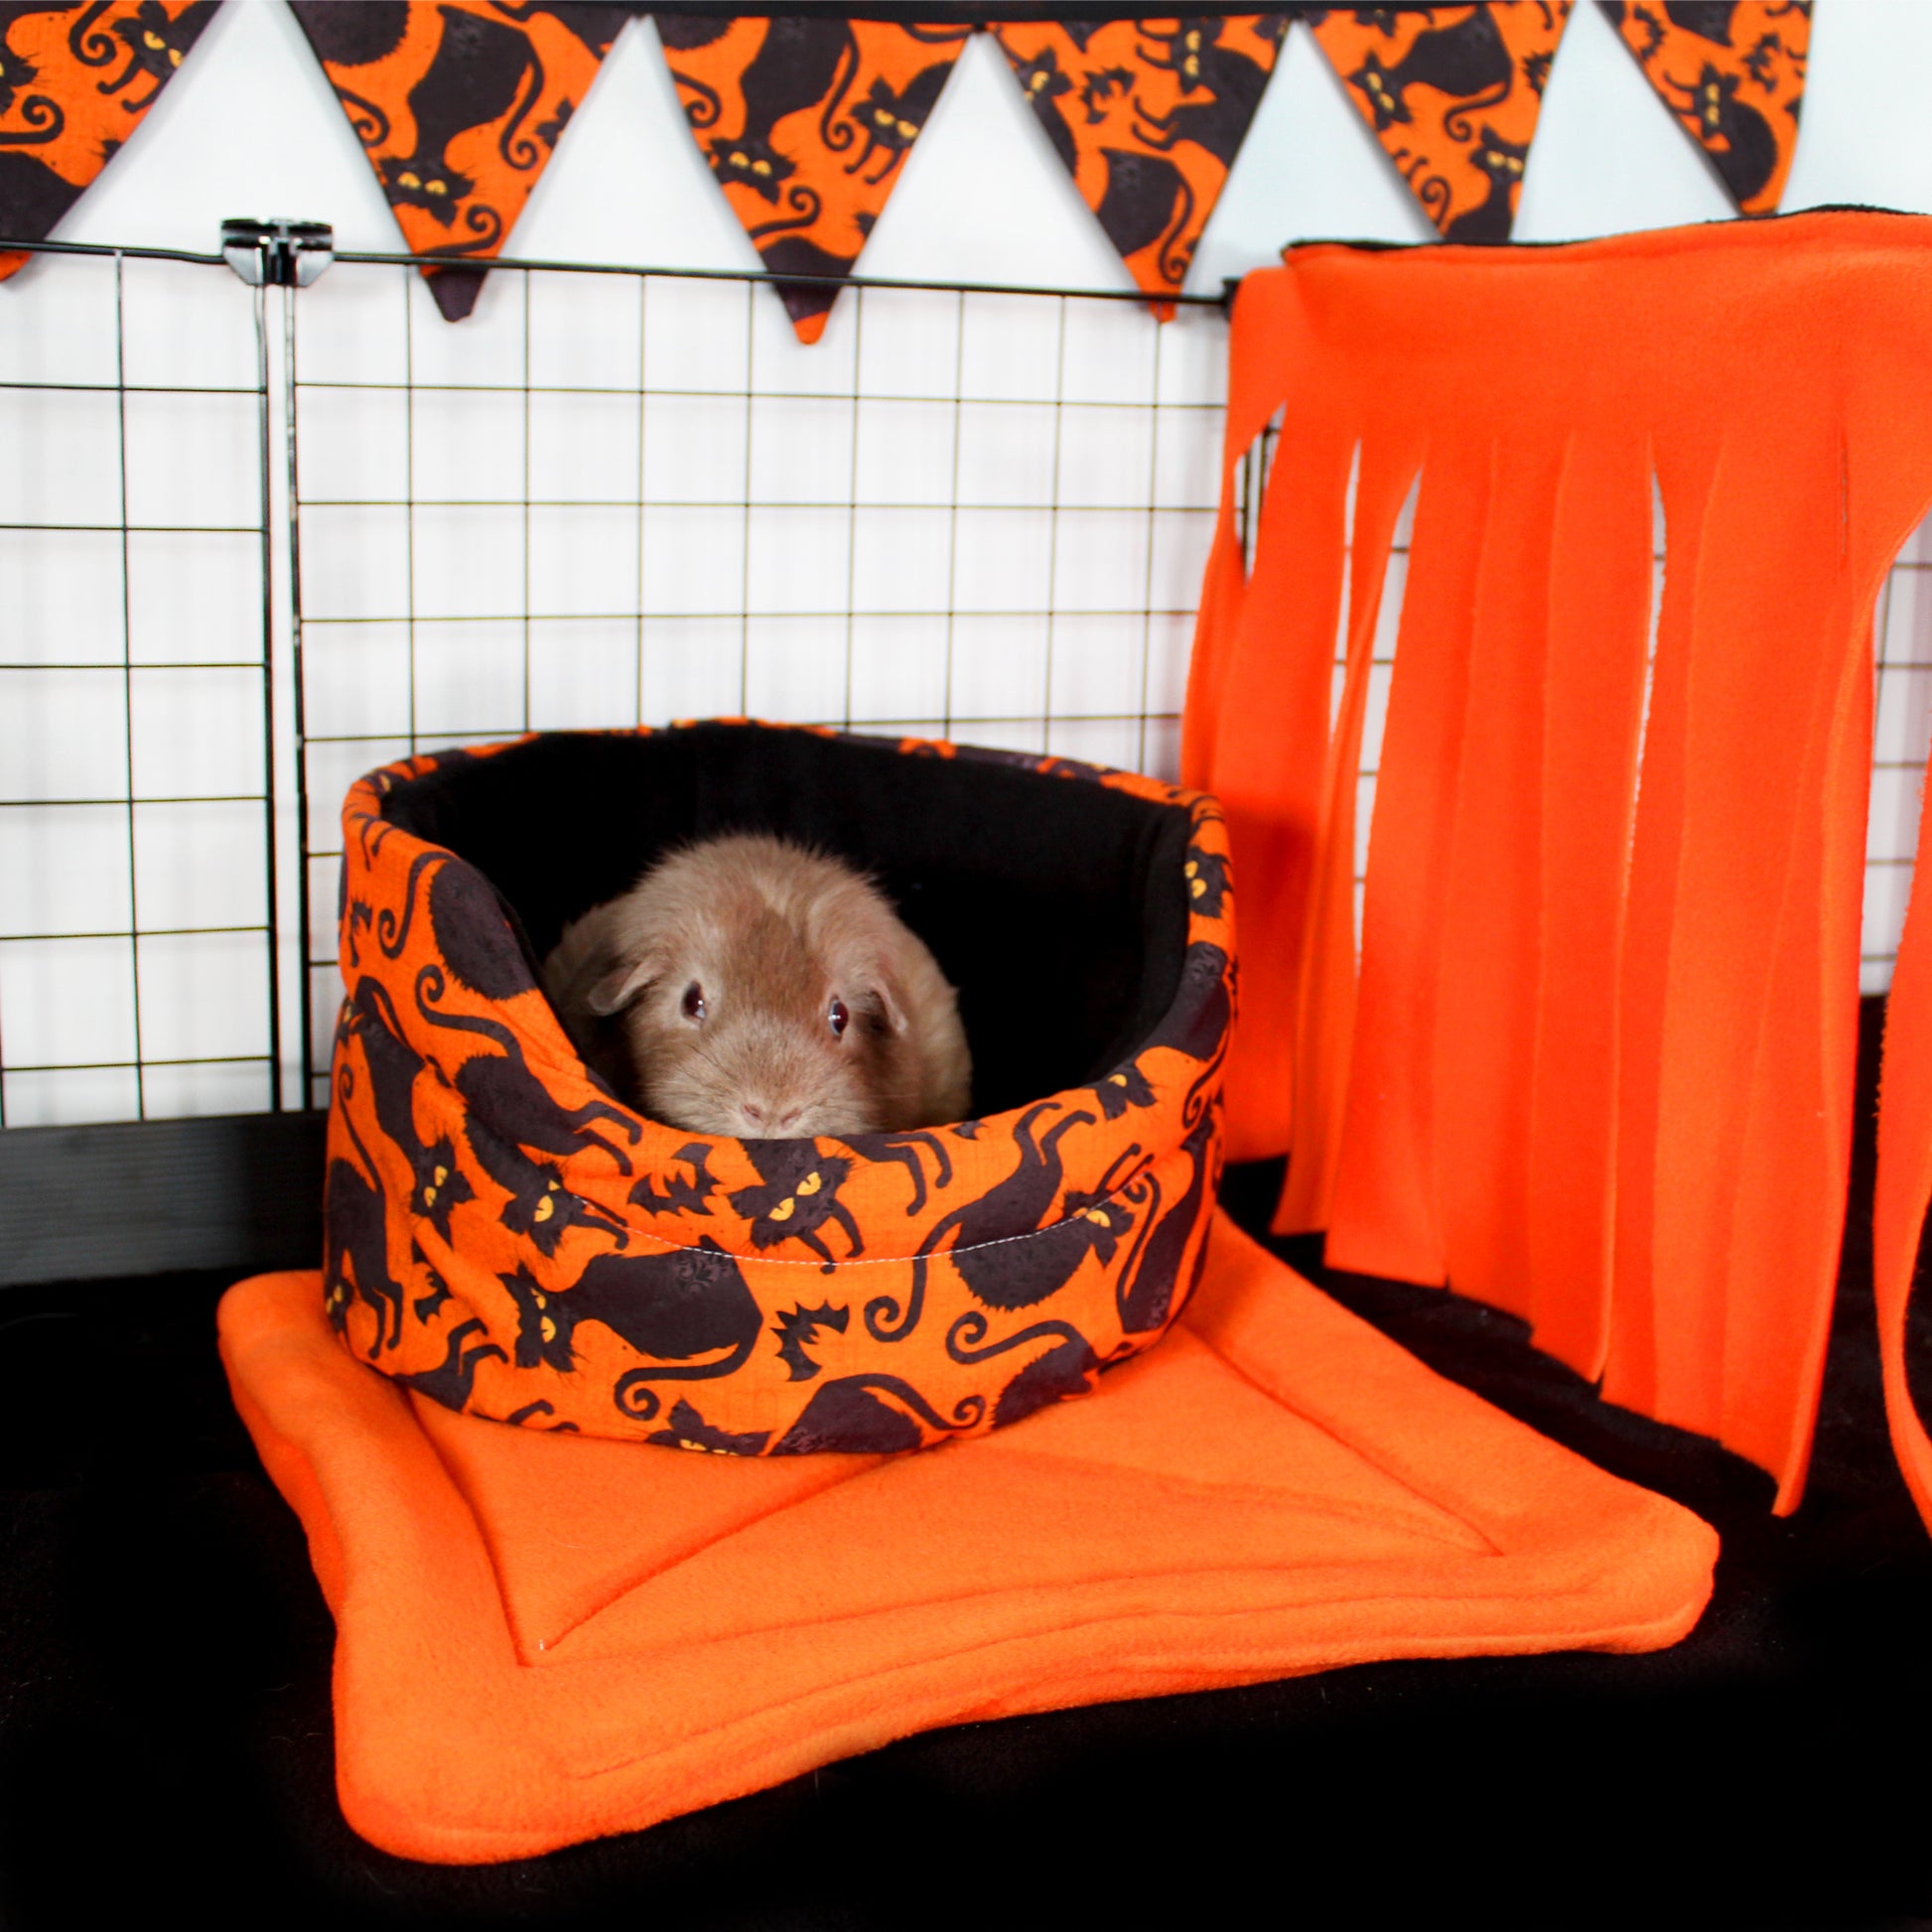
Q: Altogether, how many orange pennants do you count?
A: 6